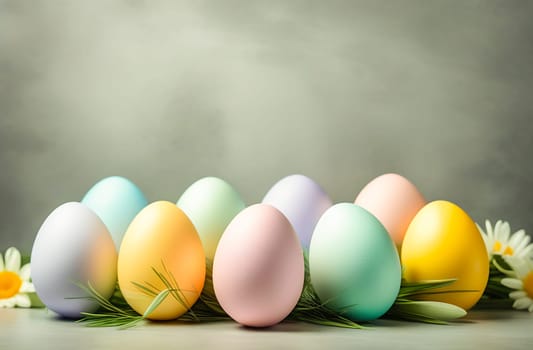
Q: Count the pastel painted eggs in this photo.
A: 9